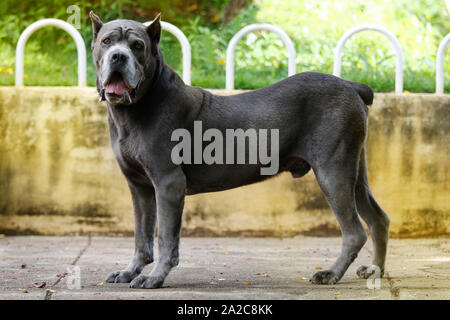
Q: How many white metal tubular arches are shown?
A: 5